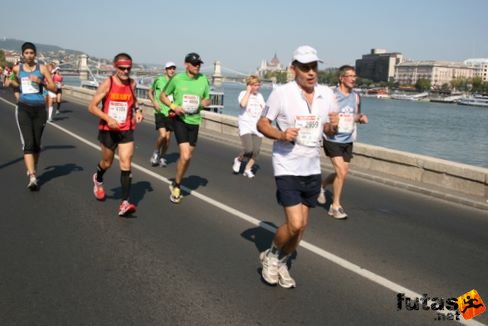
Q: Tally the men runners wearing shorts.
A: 5